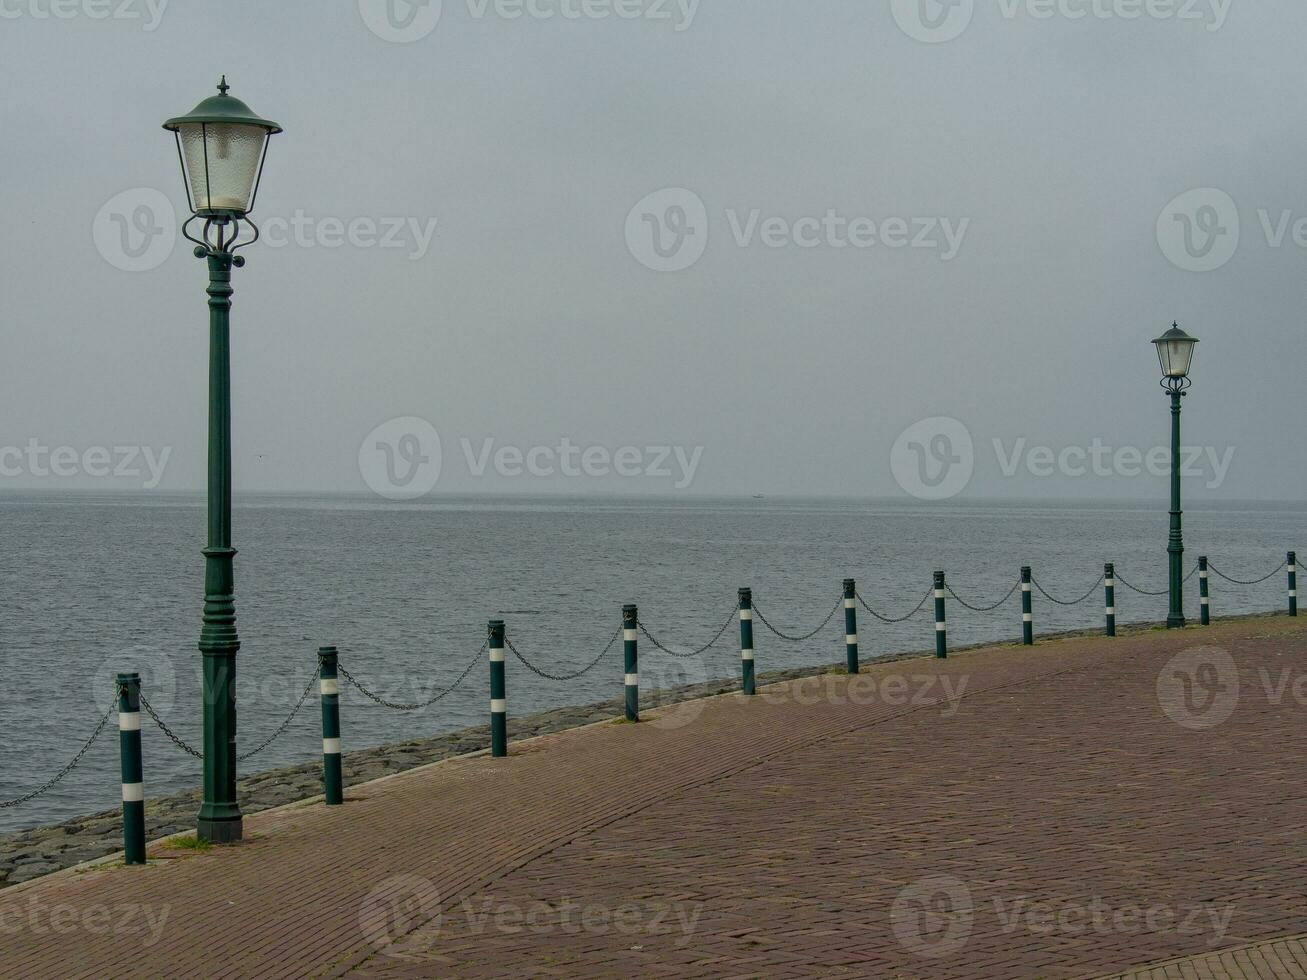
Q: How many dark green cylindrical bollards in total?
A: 11